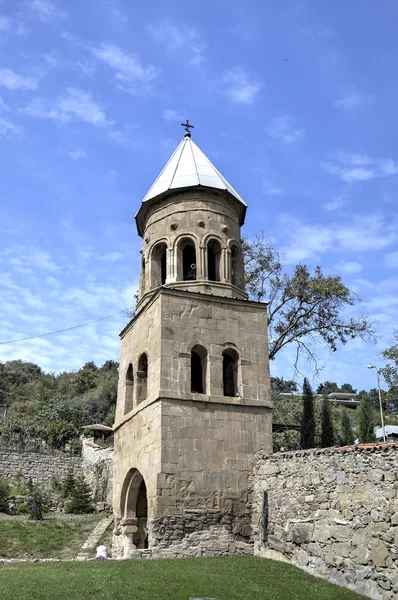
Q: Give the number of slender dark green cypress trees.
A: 4